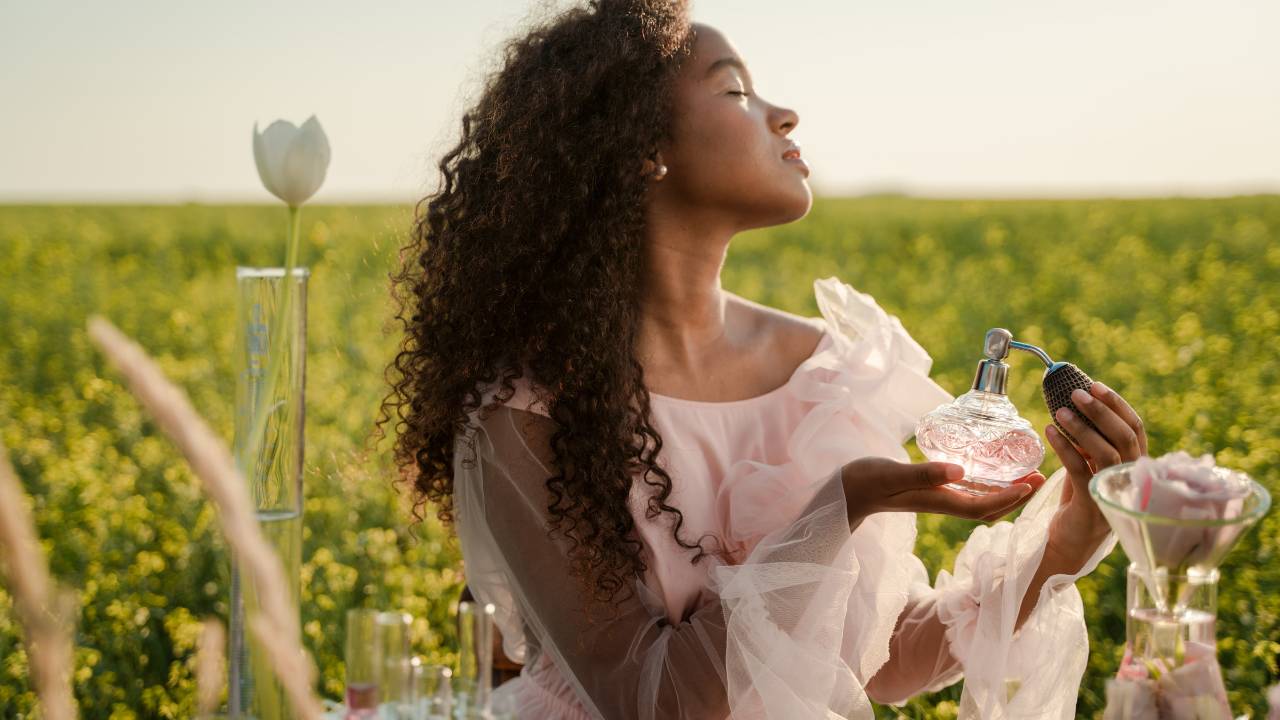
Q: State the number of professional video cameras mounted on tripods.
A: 0